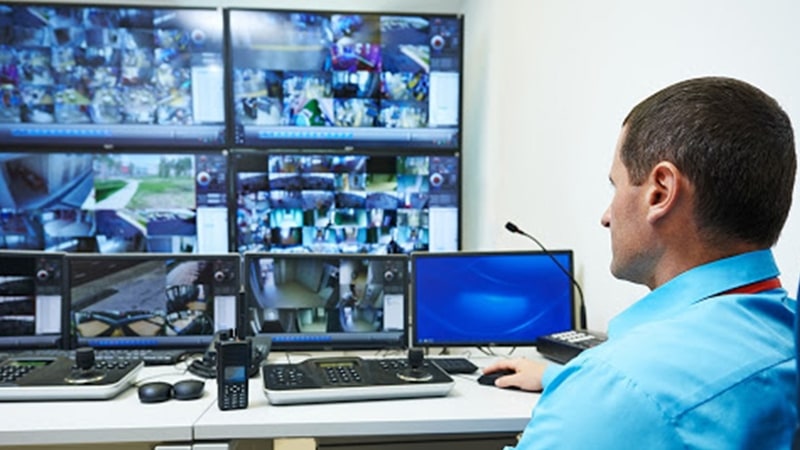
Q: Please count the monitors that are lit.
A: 8